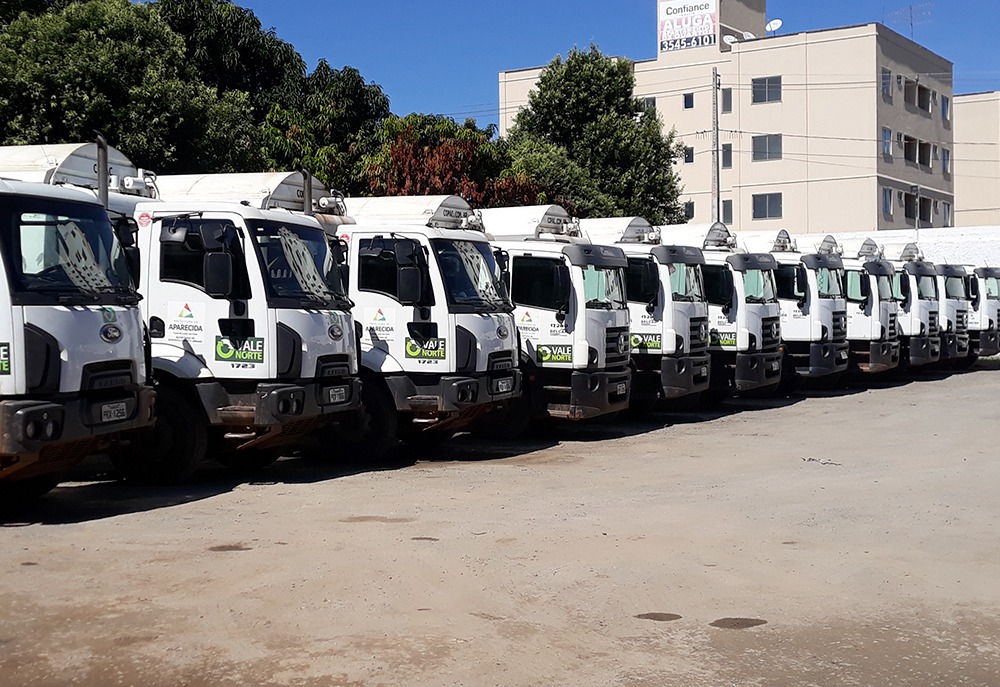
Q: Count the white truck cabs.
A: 11